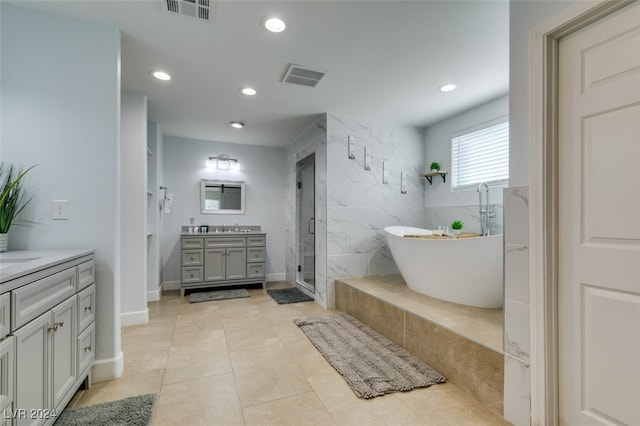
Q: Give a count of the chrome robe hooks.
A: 4